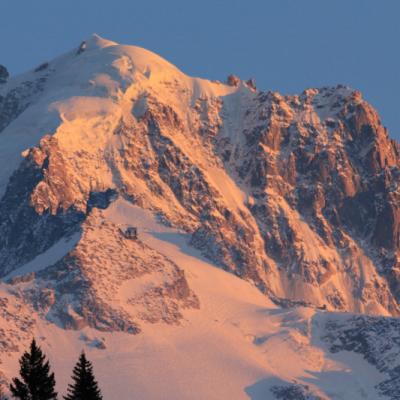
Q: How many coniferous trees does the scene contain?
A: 2